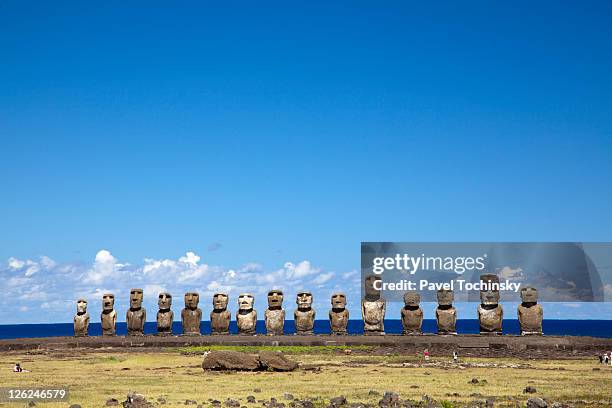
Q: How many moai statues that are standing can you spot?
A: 15